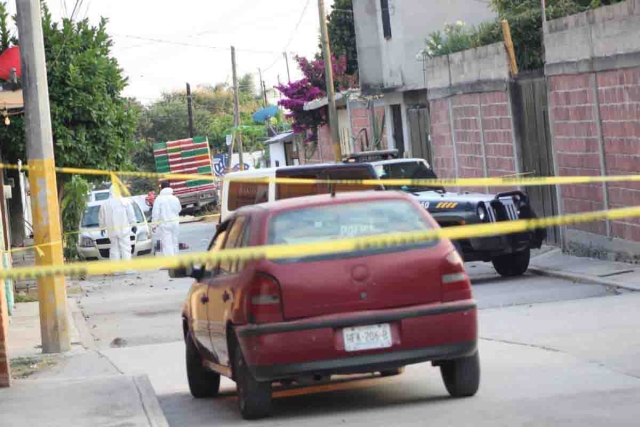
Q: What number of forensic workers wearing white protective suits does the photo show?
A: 2